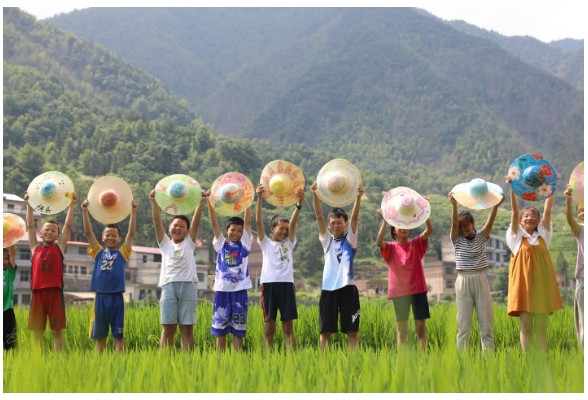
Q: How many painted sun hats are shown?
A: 11